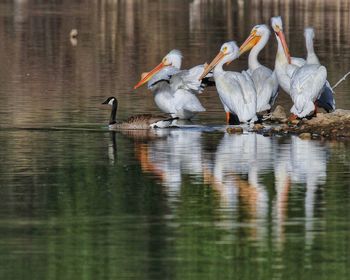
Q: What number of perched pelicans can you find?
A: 5